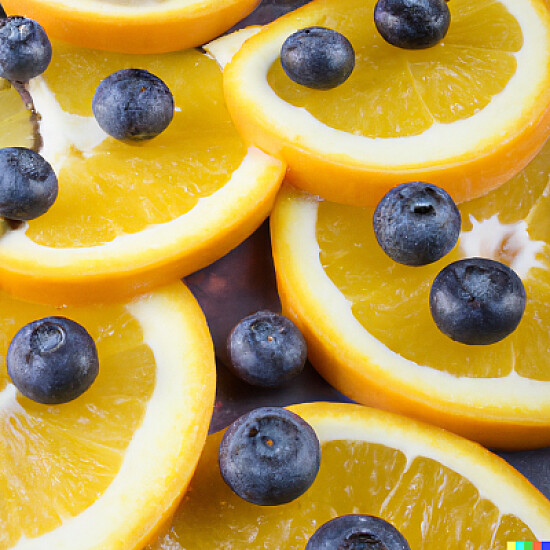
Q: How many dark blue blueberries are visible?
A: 11